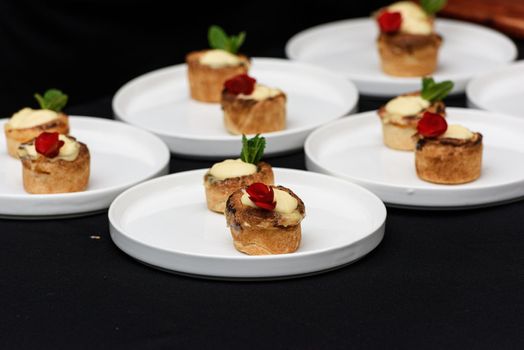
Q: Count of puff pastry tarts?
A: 10